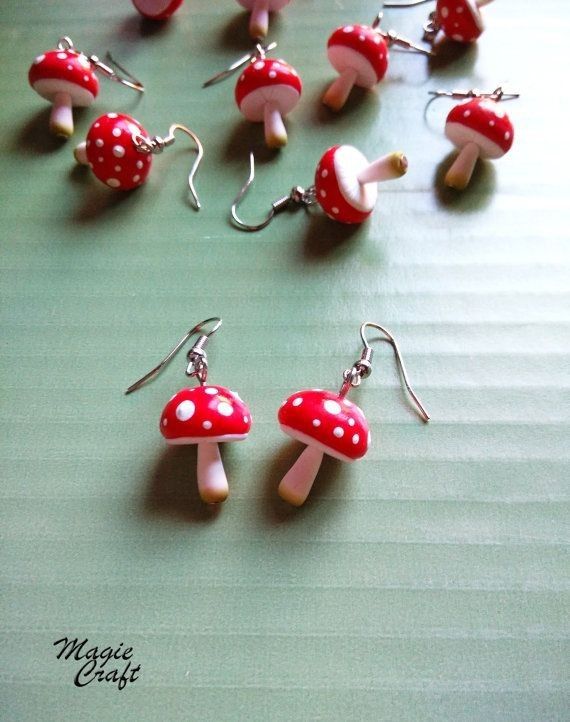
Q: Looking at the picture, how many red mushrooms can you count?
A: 11